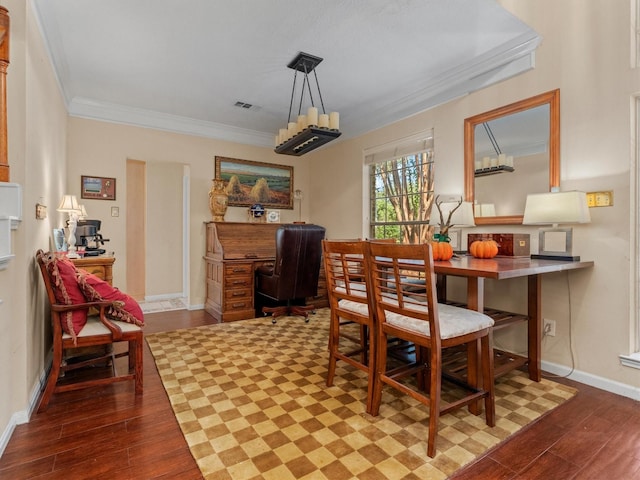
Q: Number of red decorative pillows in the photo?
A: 2